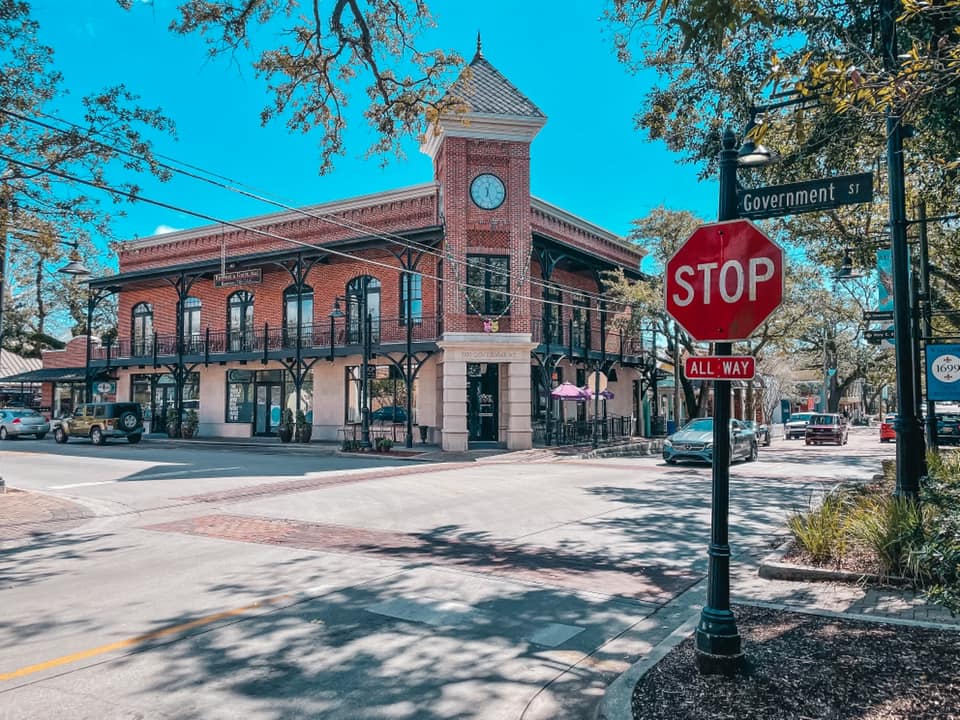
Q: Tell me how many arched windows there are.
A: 5